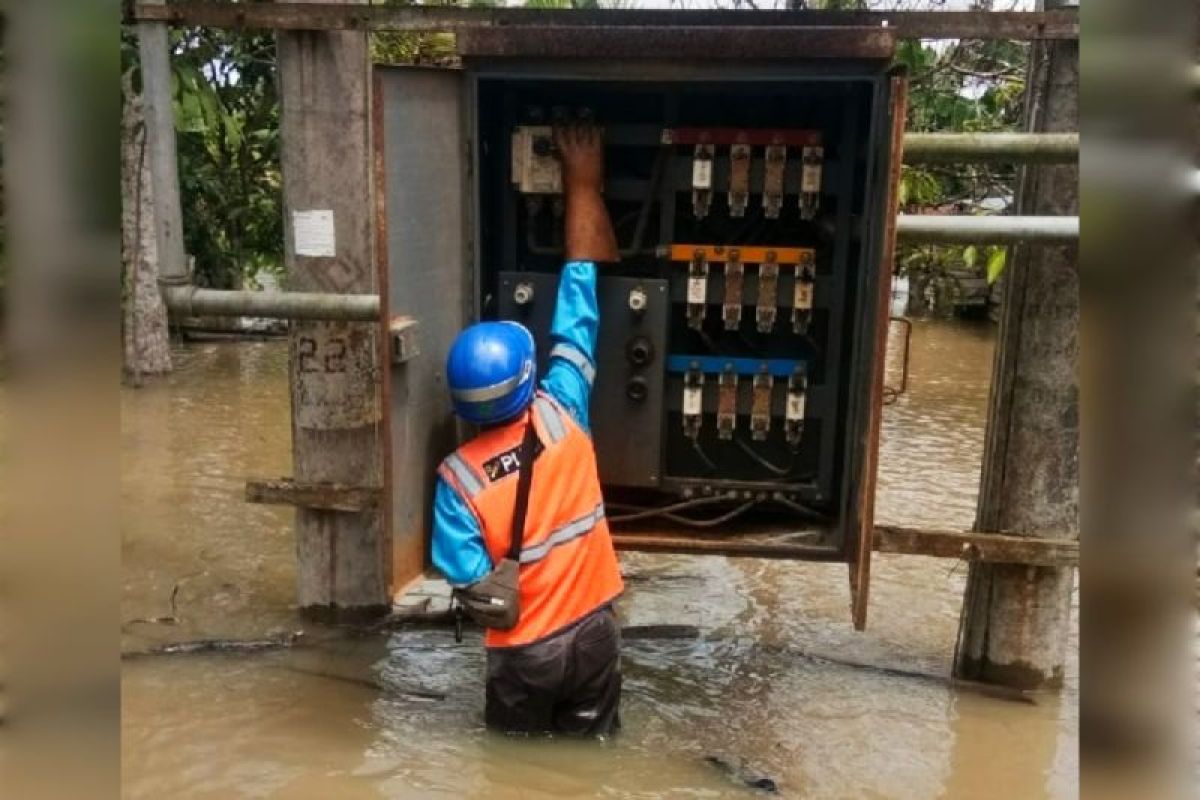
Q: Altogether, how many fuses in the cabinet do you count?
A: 12